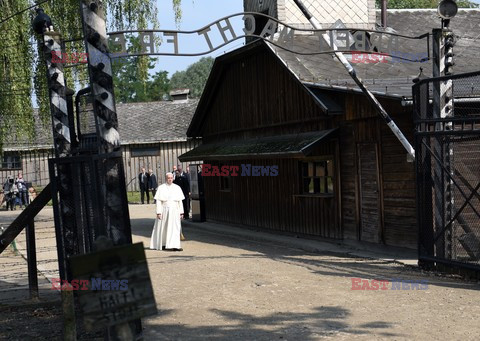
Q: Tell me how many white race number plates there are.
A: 0